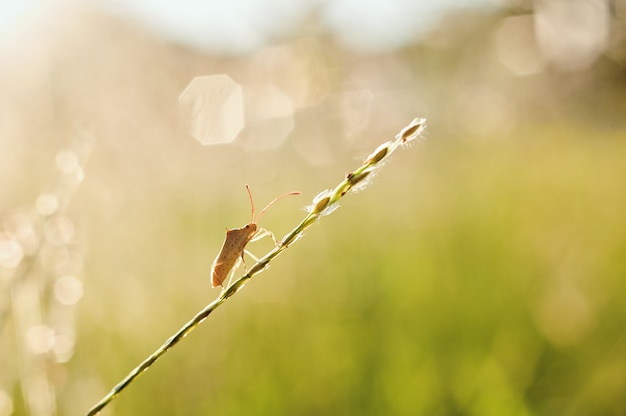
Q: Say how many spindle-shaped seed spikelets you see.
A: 4